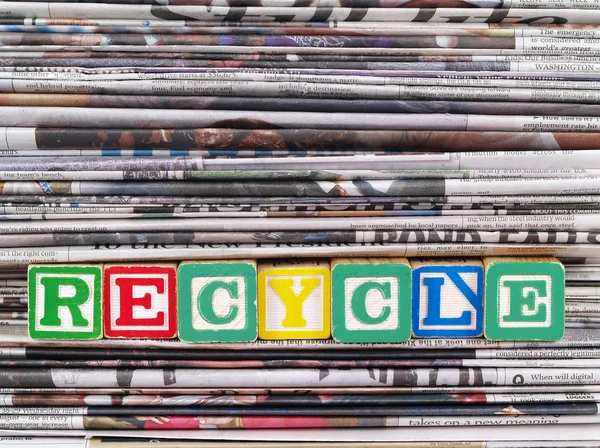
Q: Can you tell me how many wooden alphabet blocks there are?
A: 7